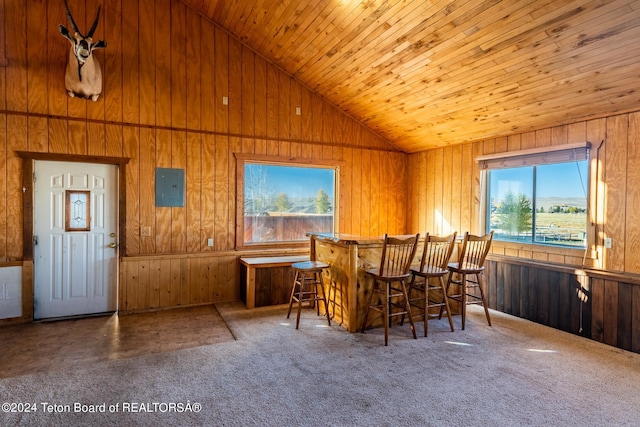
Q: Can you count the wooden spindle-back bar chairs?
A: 3